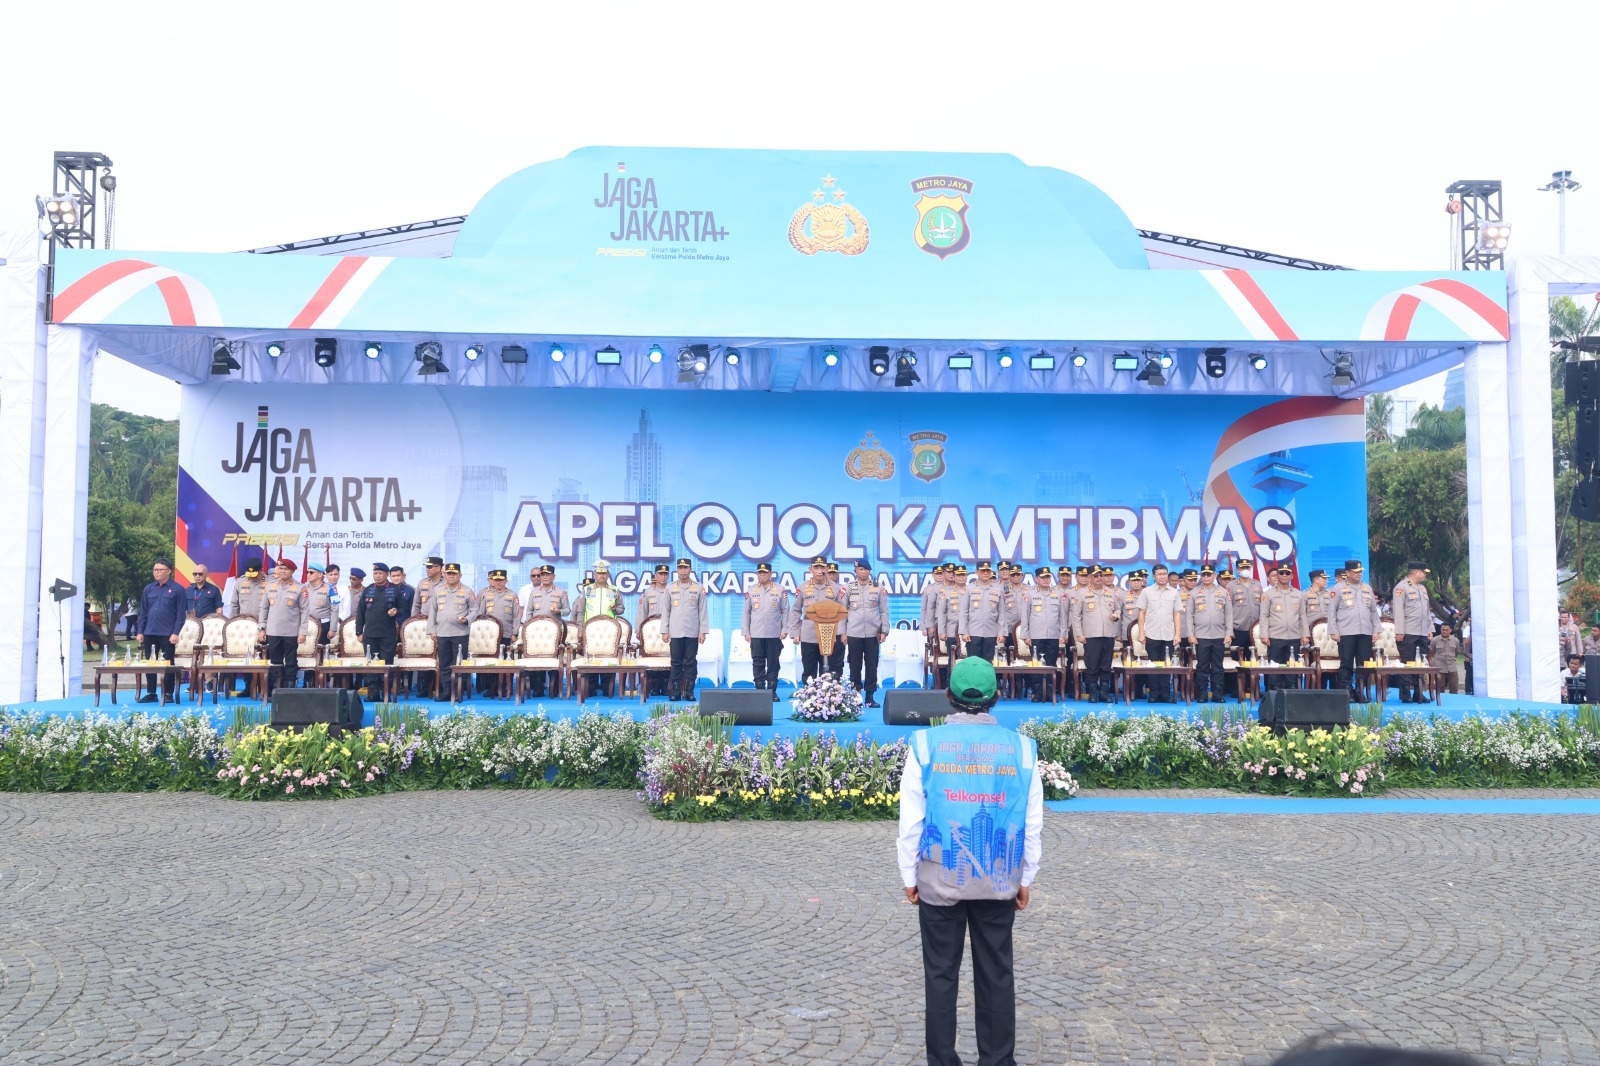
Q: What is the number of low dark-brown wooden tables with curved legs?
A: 9